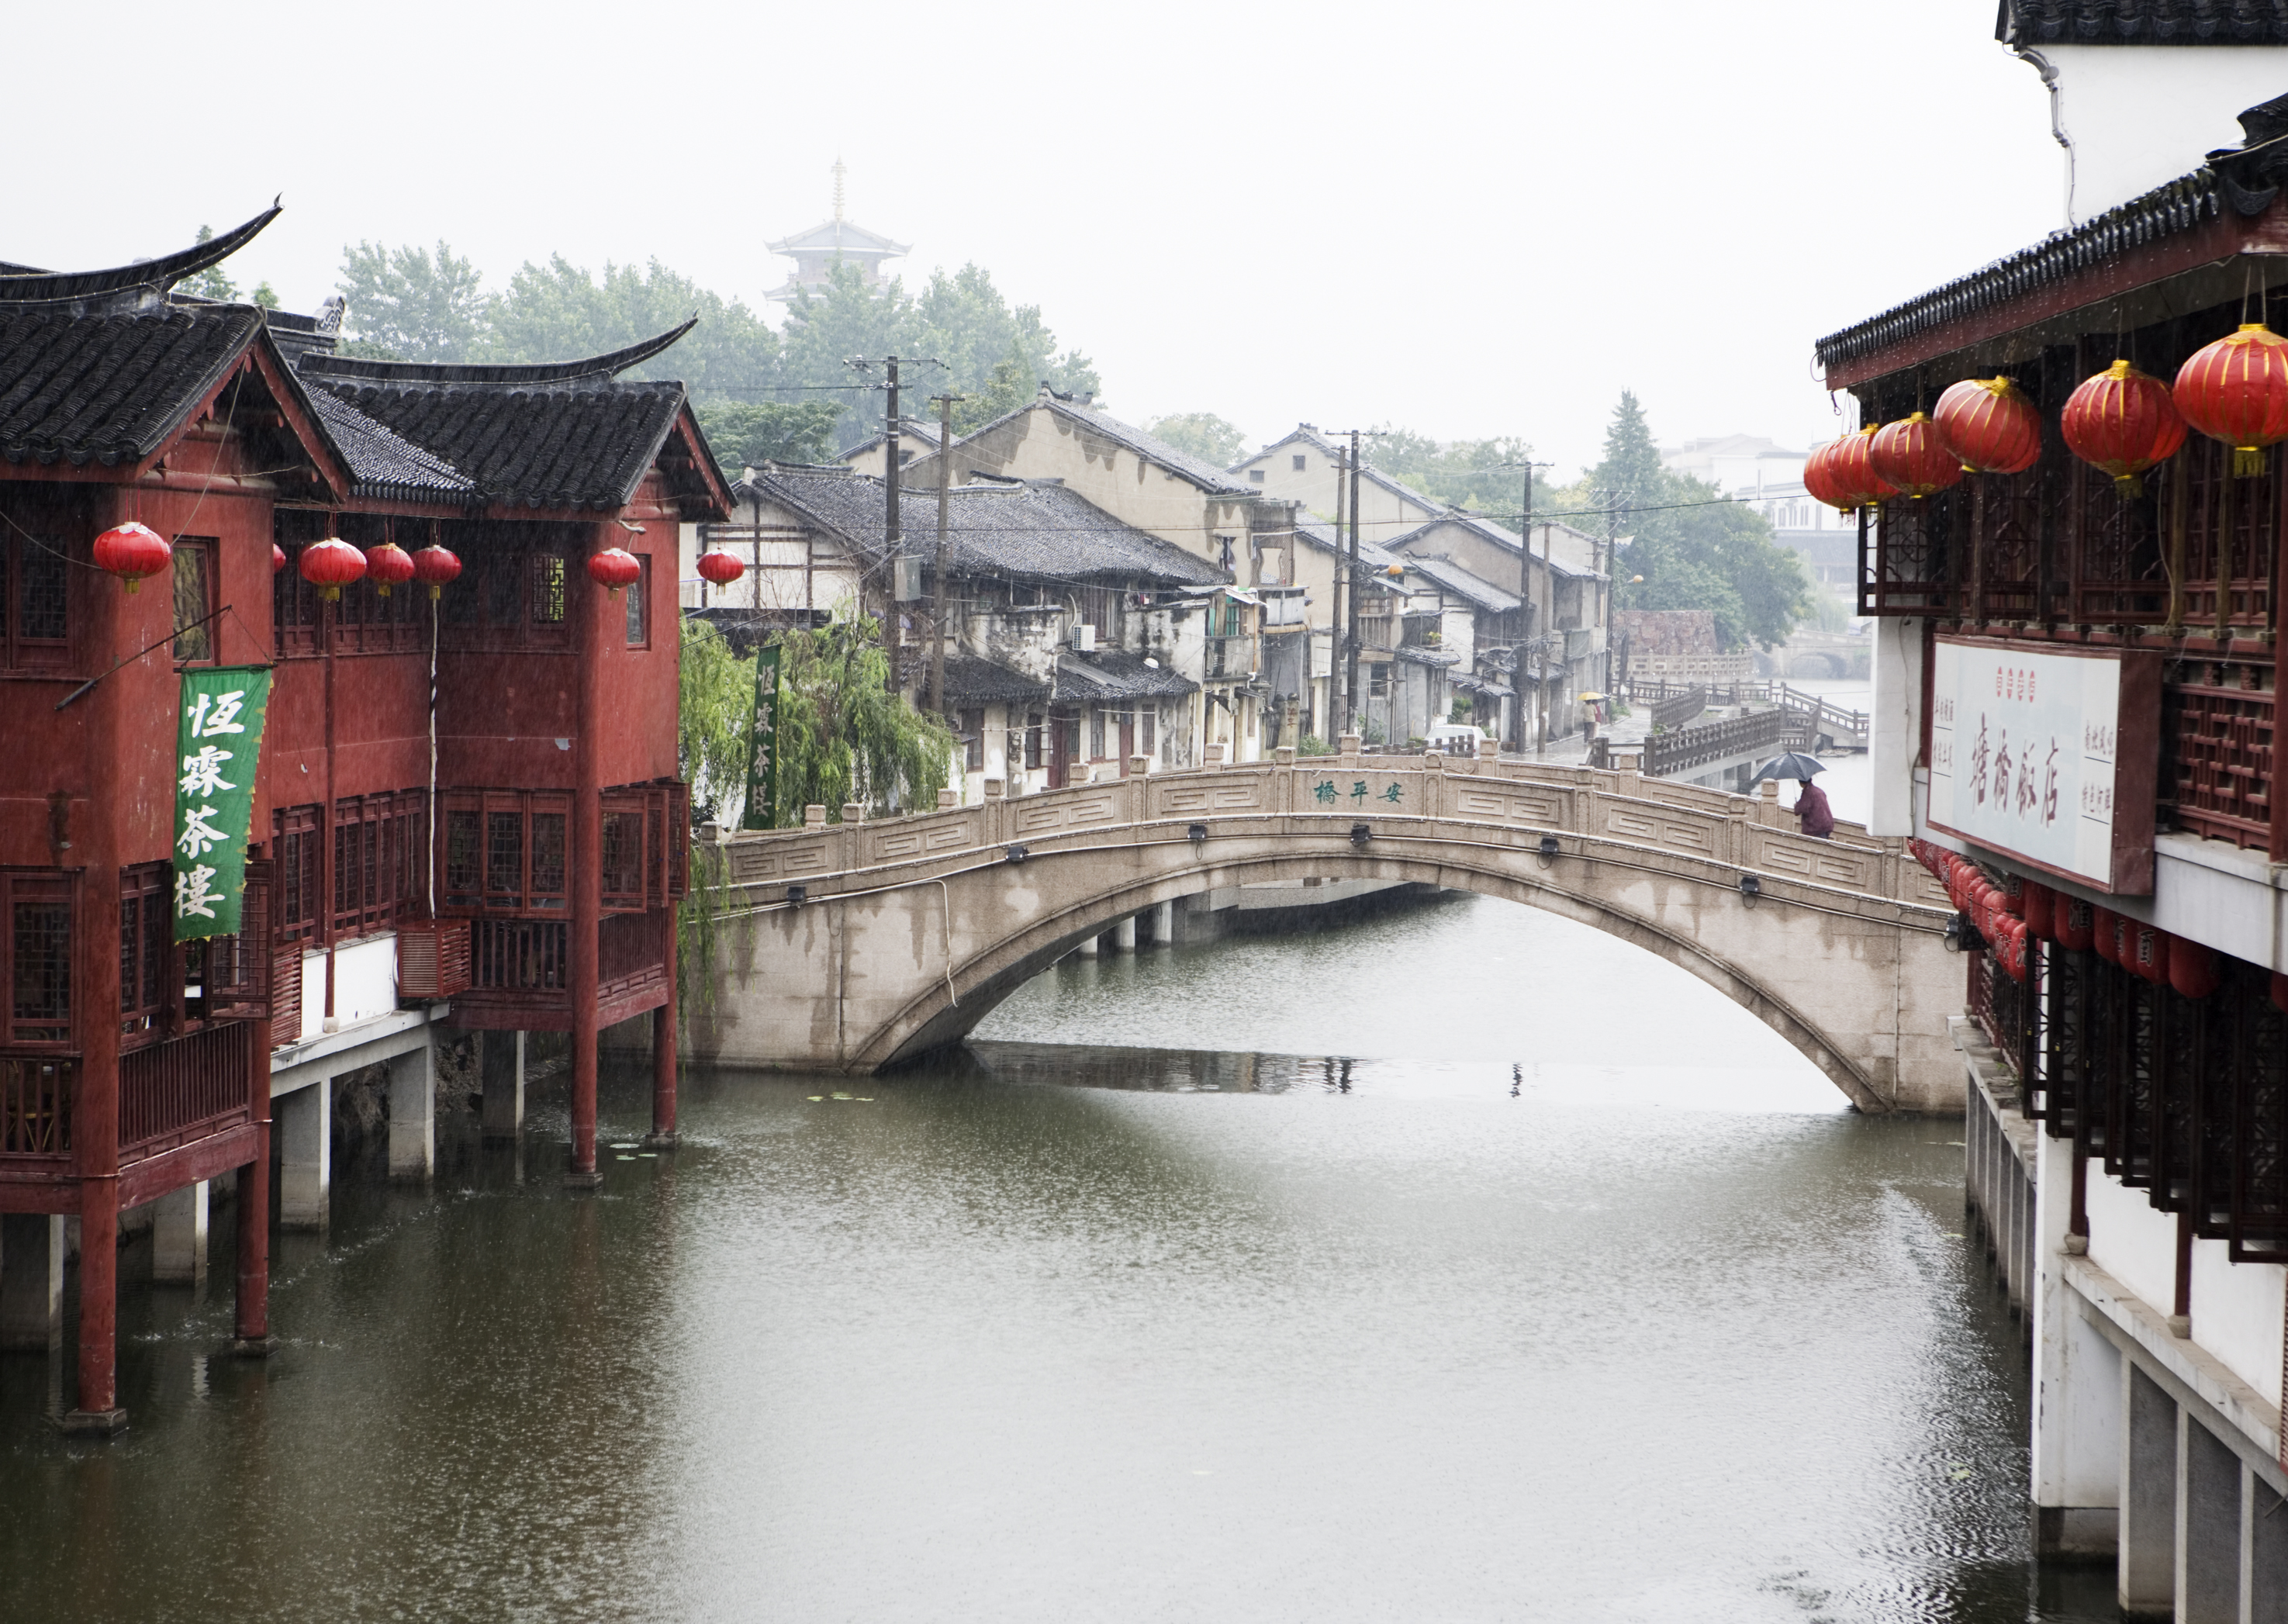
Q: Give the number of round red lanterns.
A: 13